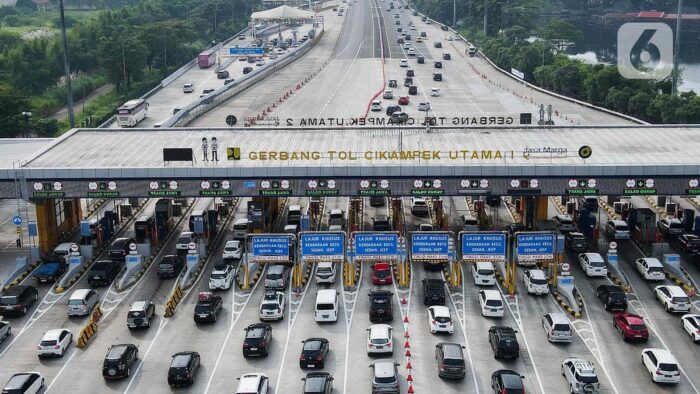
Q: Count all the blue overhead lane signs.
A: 6